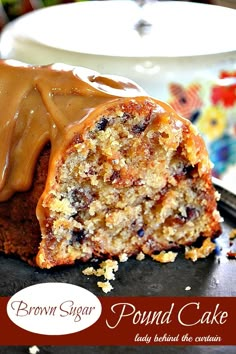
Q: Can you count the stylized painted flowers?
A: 4